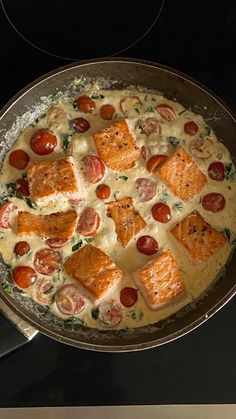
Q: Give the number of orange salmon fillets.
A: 8